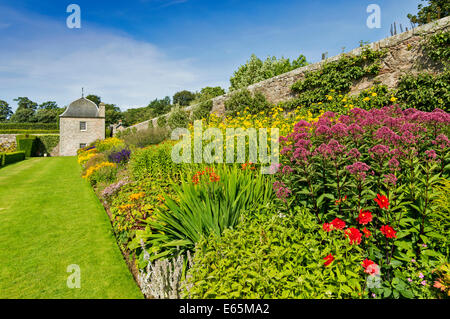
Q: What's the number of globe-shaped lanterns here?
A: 0